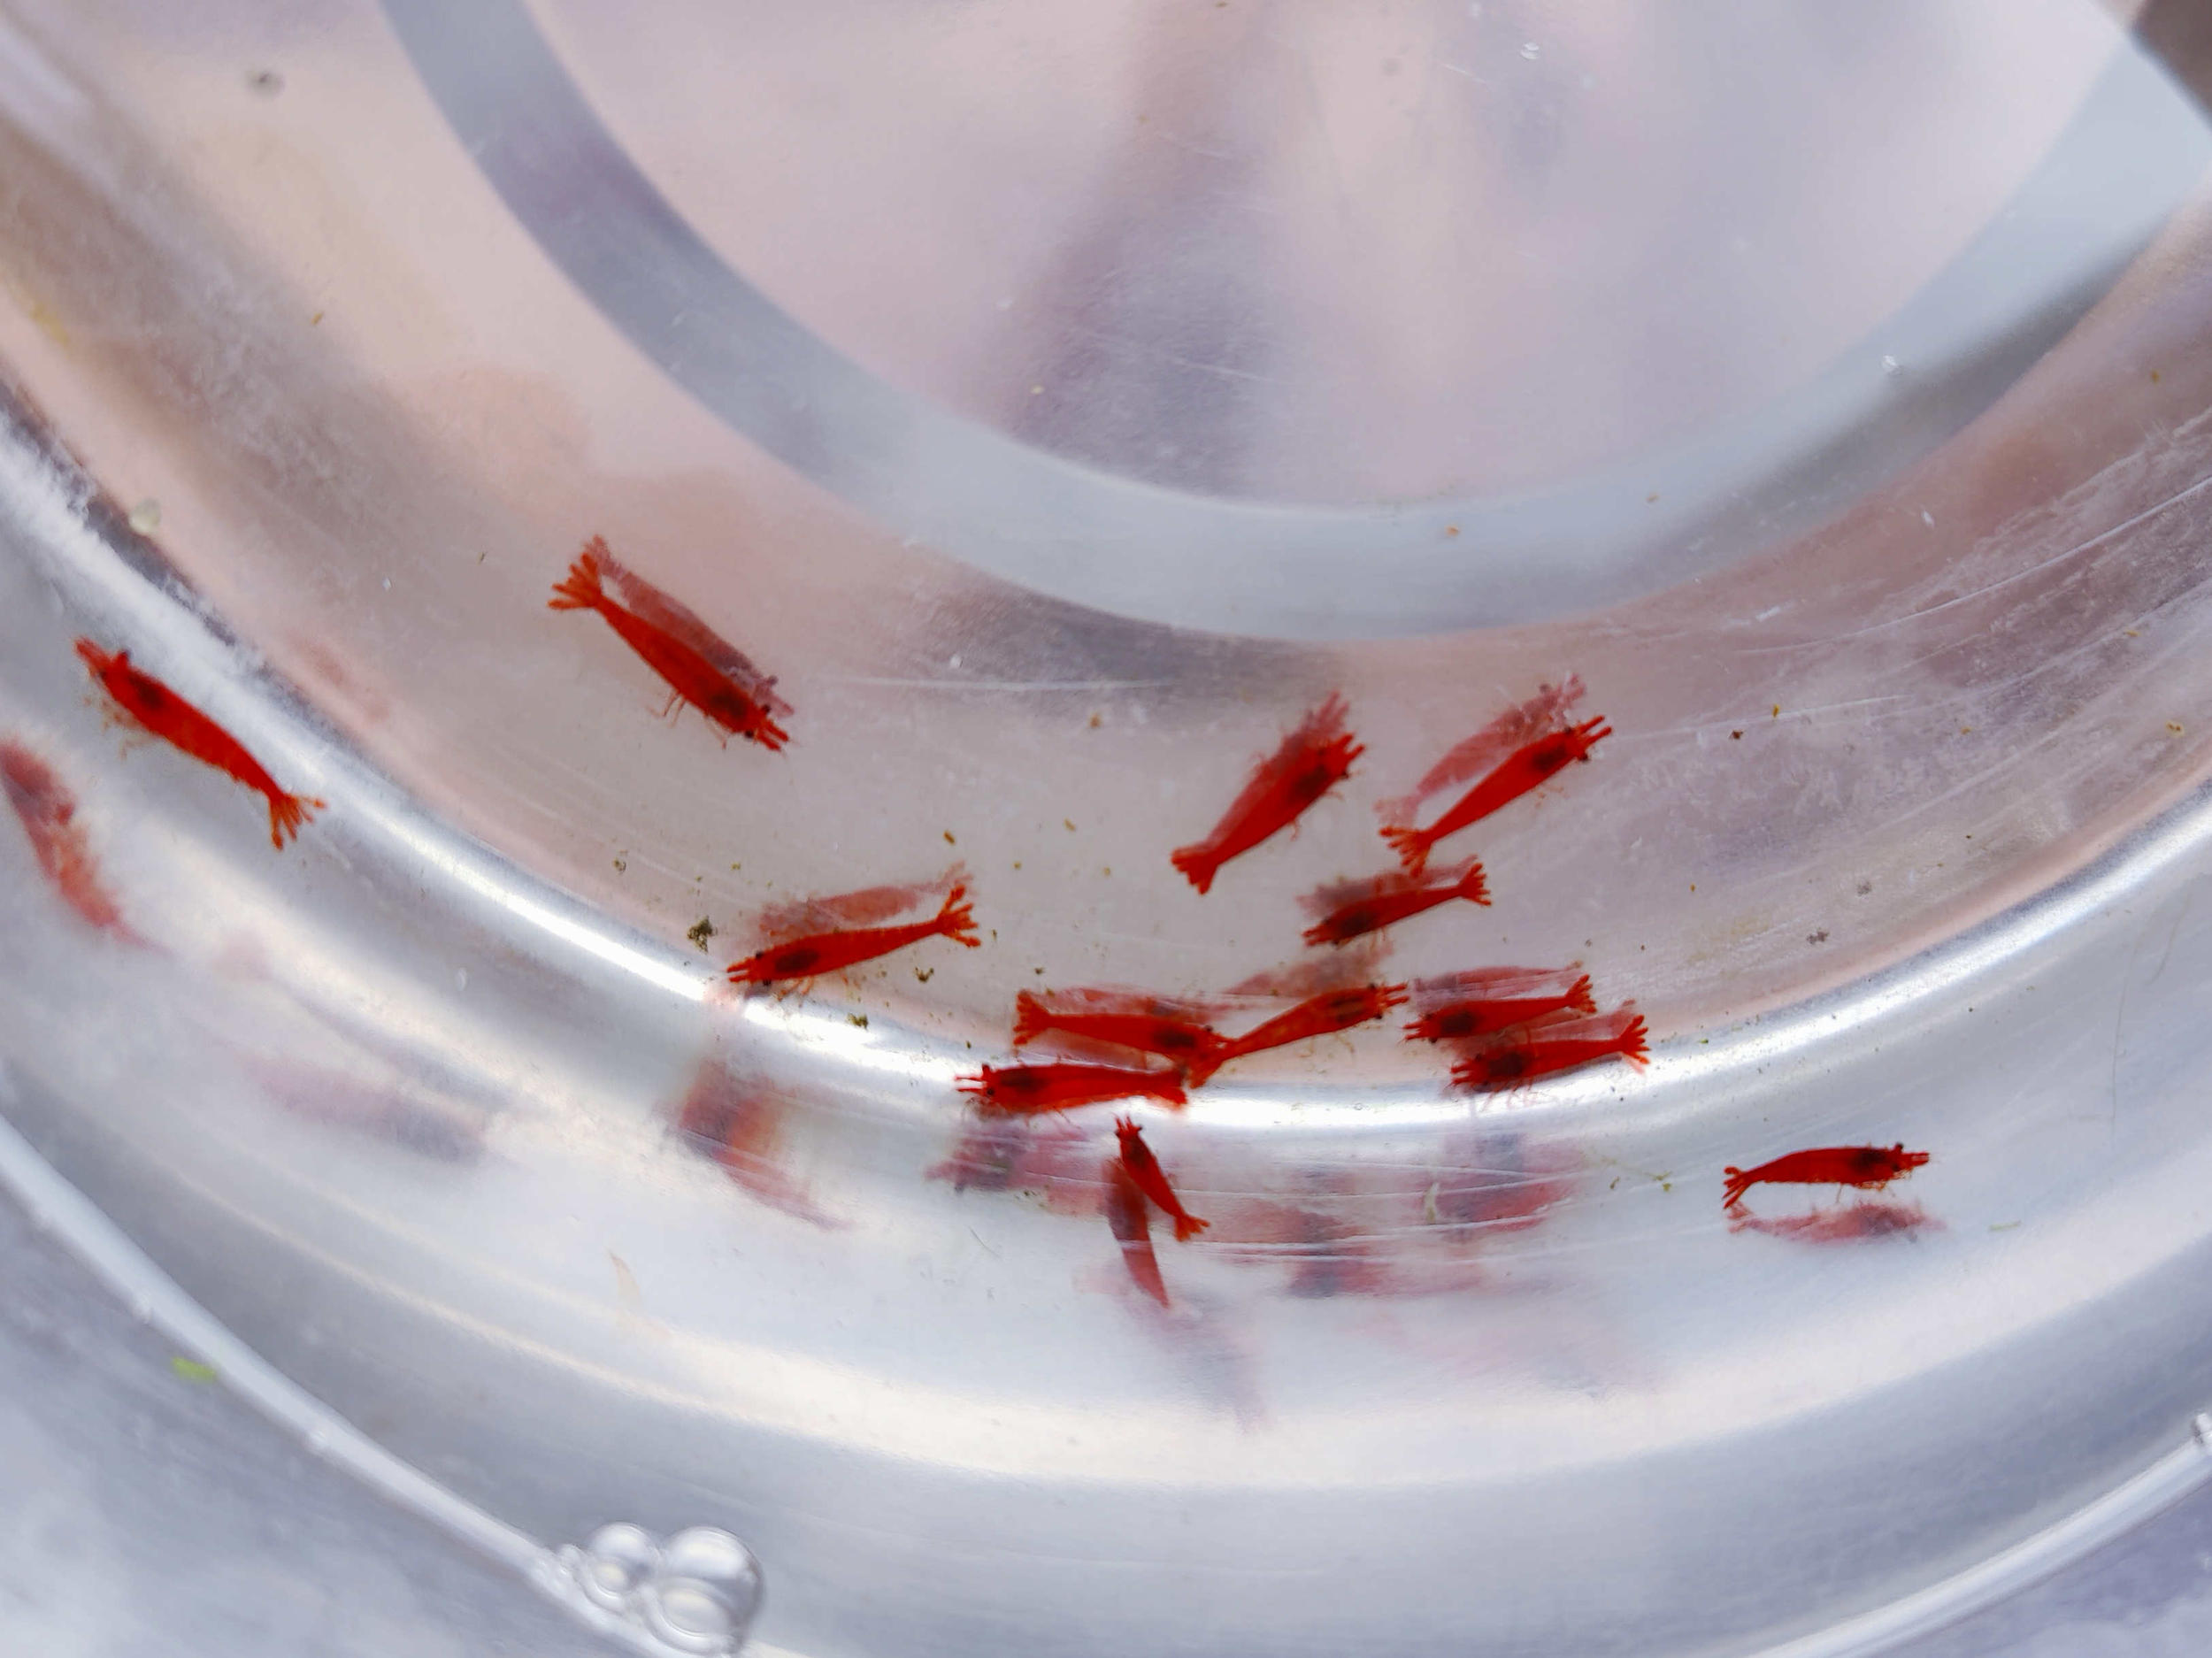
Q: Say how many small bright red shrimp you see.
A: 13